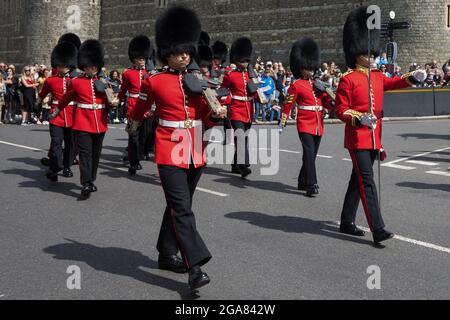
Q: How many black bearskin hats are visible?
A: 11